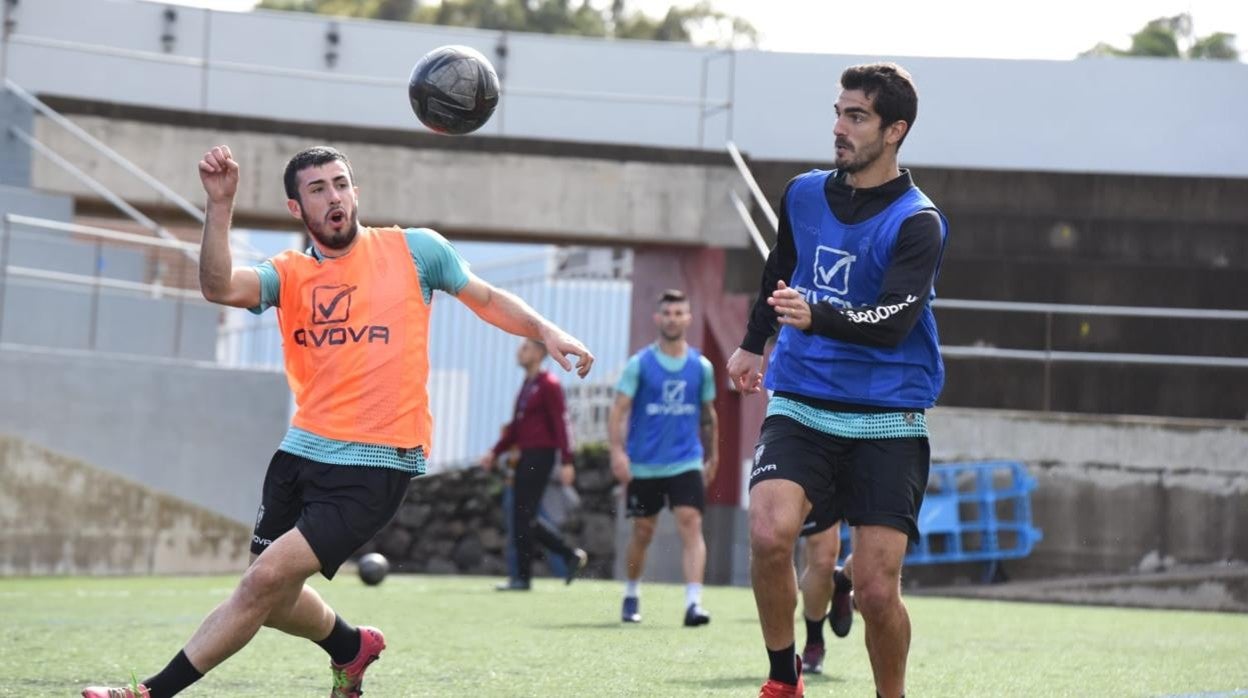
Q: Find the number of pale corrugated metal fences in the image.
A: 1